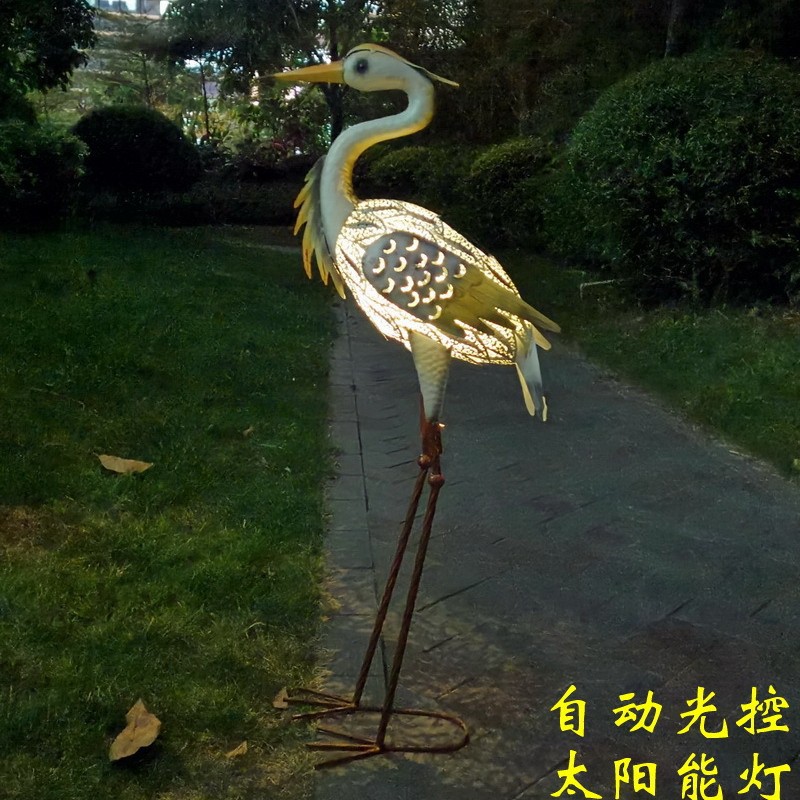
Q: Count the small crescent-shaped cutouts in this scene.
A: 15